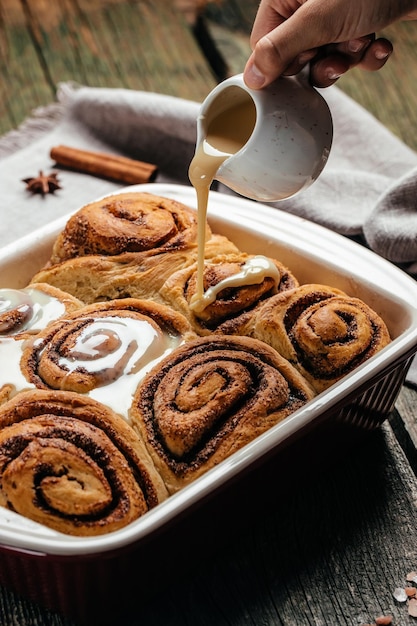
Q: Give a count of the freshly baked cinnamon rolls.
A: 7